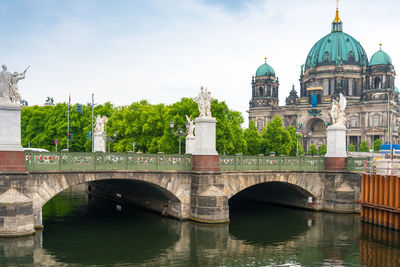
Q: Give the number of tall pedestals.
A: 5